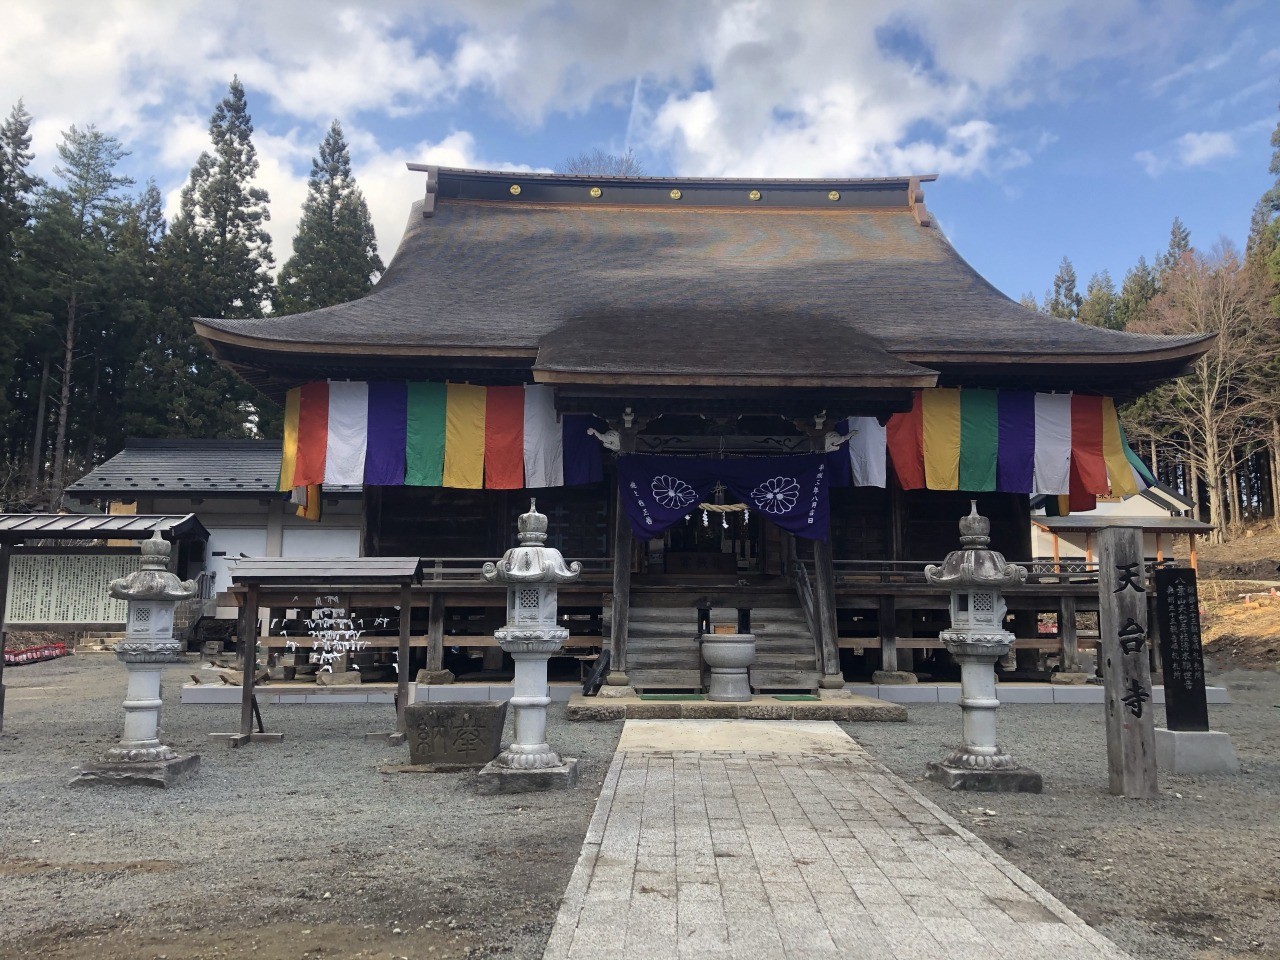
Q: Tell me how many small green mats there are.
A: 2